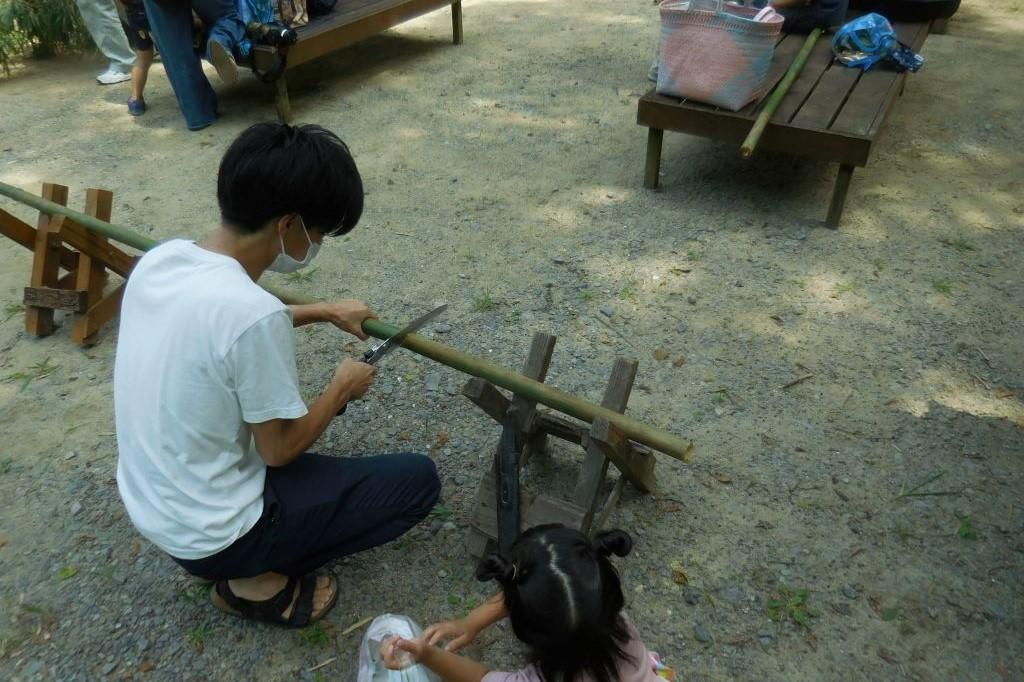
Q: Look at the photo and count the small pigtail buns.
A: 2